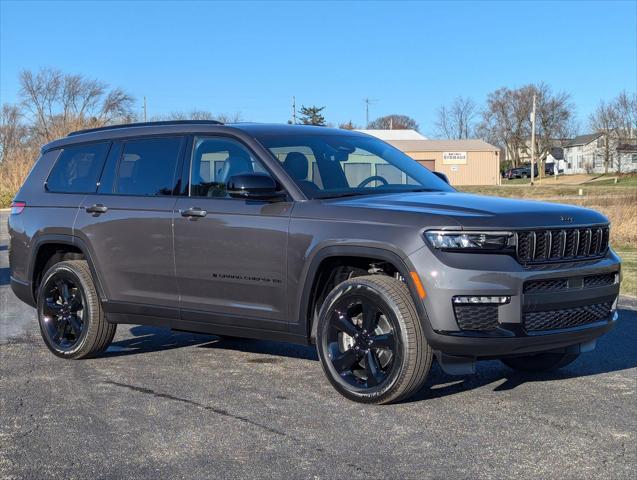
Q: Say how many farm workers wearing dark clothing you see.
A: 0